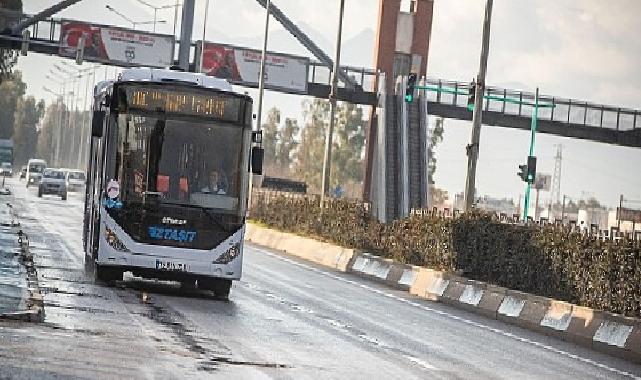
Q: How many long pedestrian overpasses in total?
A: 1